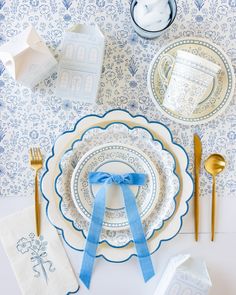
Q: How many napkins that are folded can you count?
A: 1